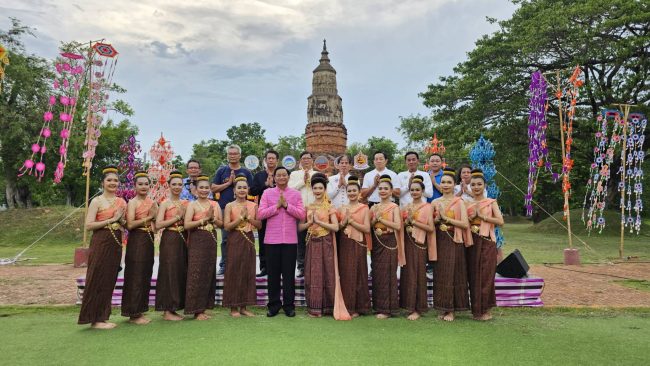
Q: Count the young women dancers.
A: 11